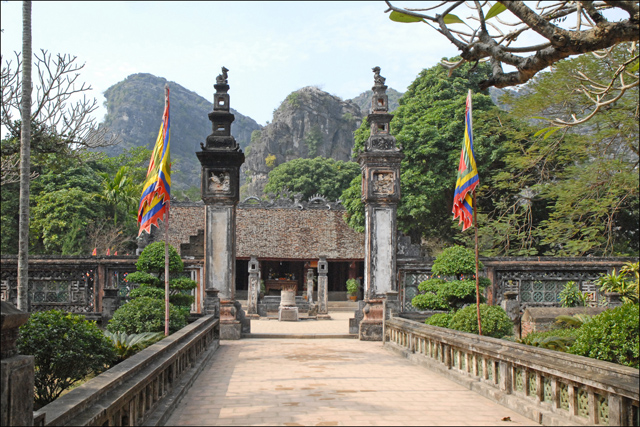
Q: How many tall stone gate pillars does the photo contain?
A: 2